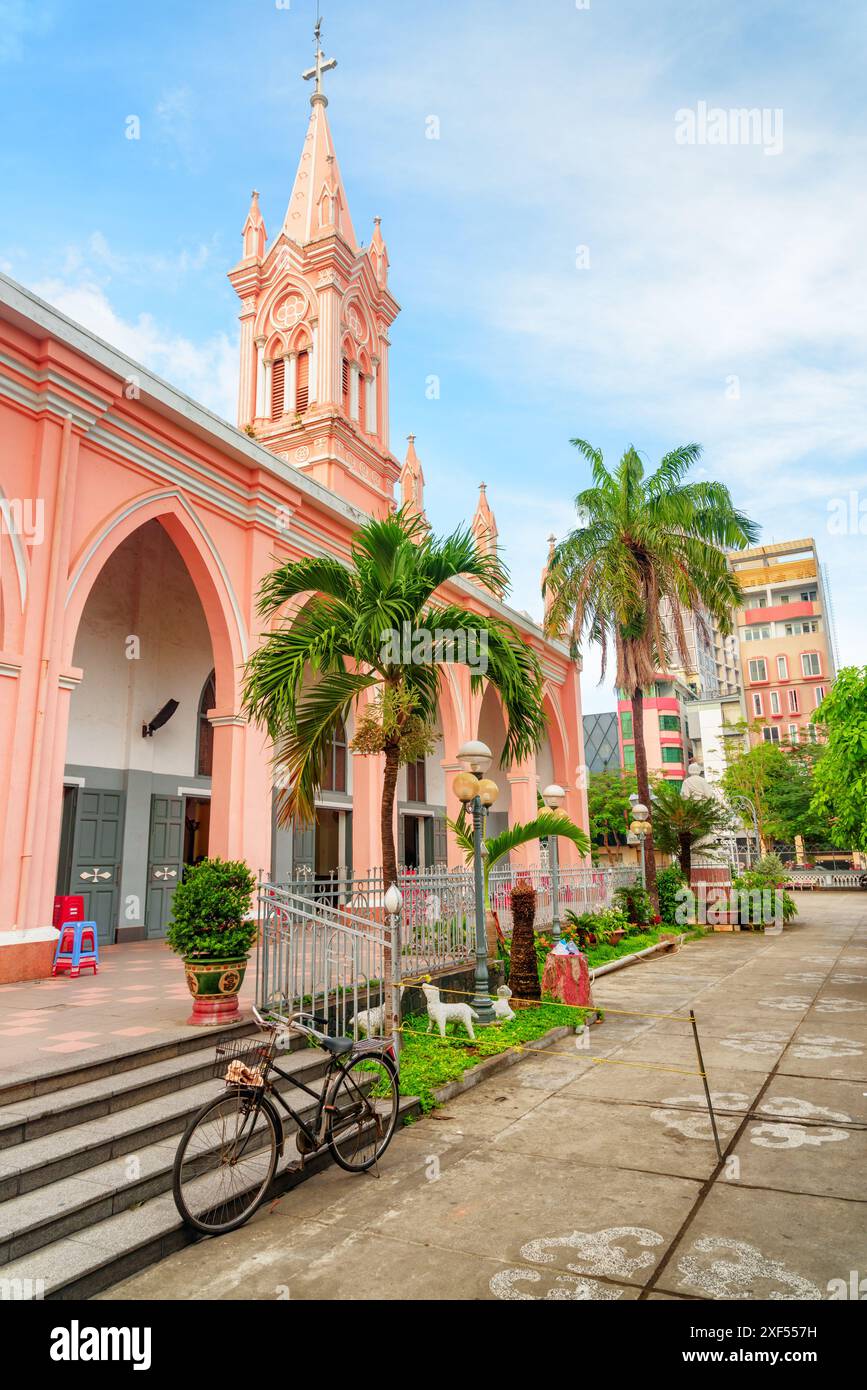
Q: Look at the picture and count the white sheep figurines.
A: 3